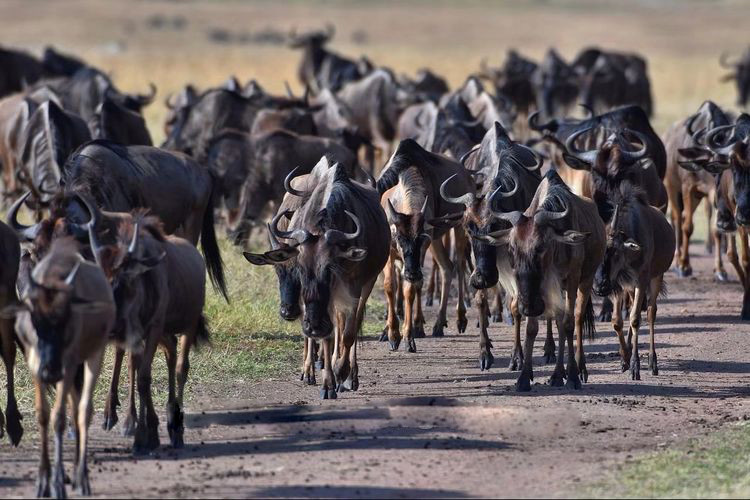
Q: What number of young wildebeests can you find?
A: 4